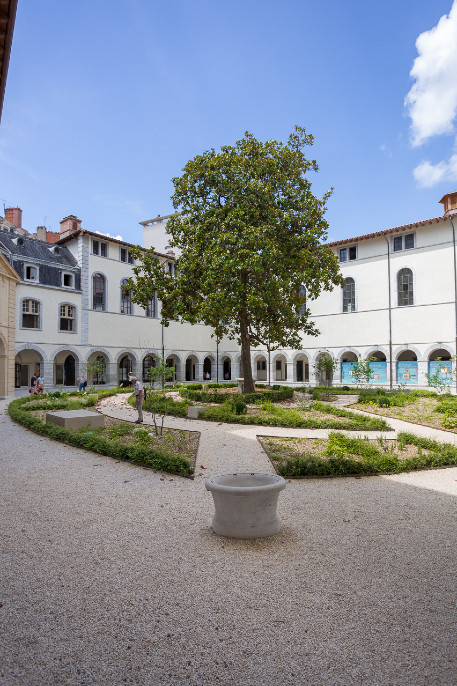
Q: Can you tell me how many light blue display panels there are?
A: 4